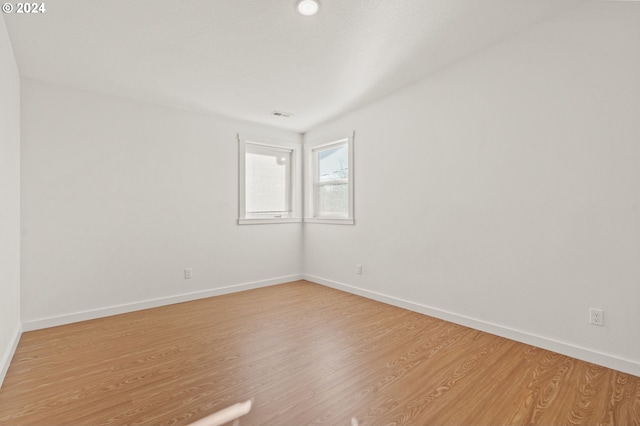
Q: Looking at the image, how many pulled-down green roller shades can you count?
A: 0